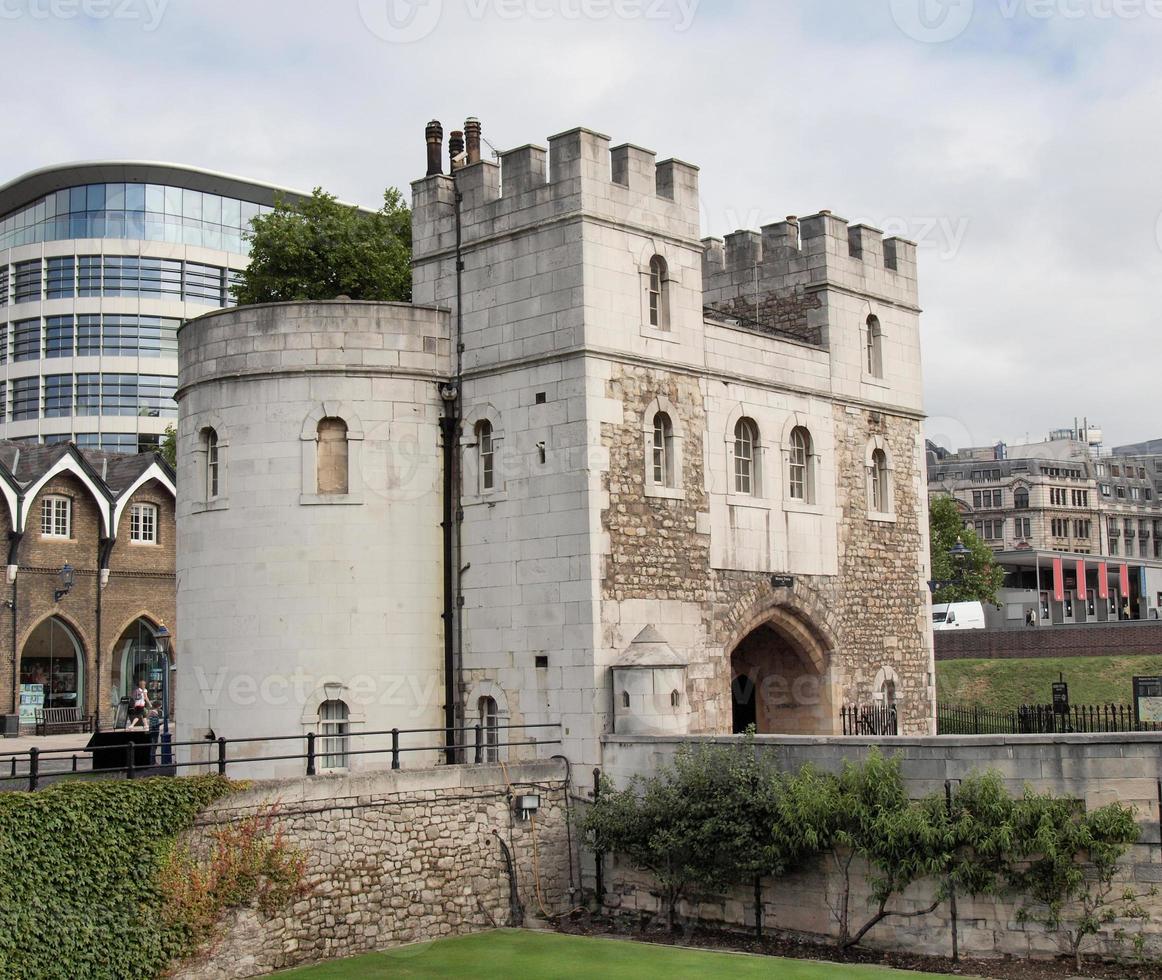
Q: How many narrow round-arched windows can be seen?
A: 12